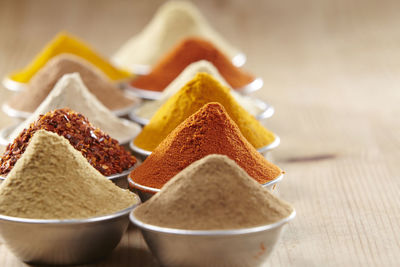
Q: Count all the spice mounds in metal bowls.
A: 11